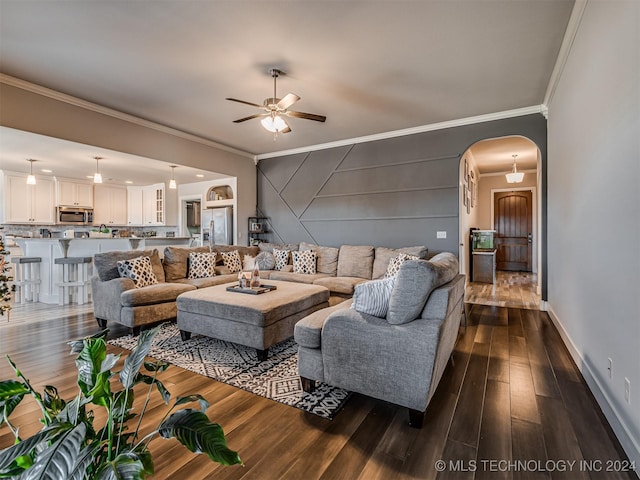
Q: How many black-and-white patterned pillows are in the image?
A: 6